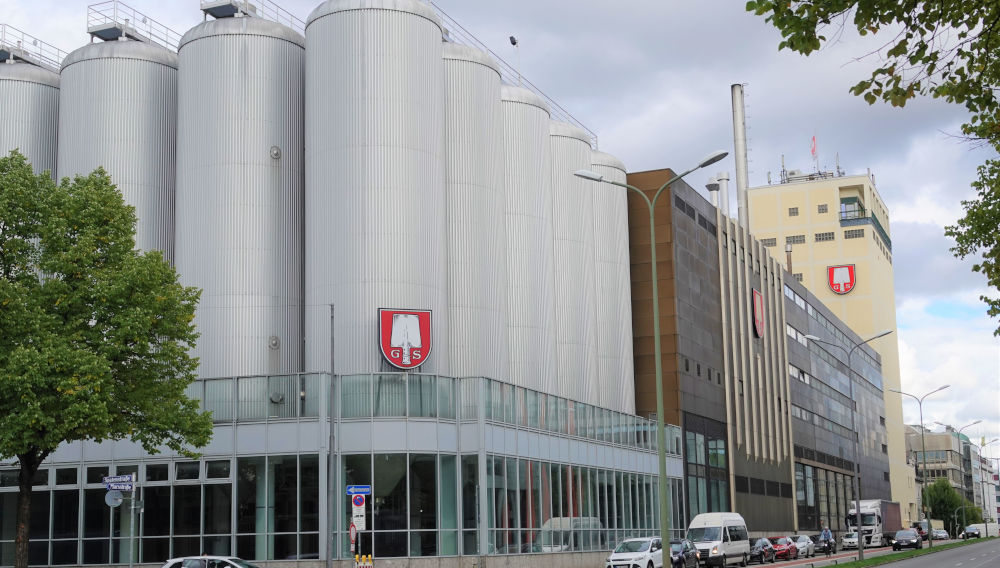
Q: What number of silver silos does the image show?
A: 8